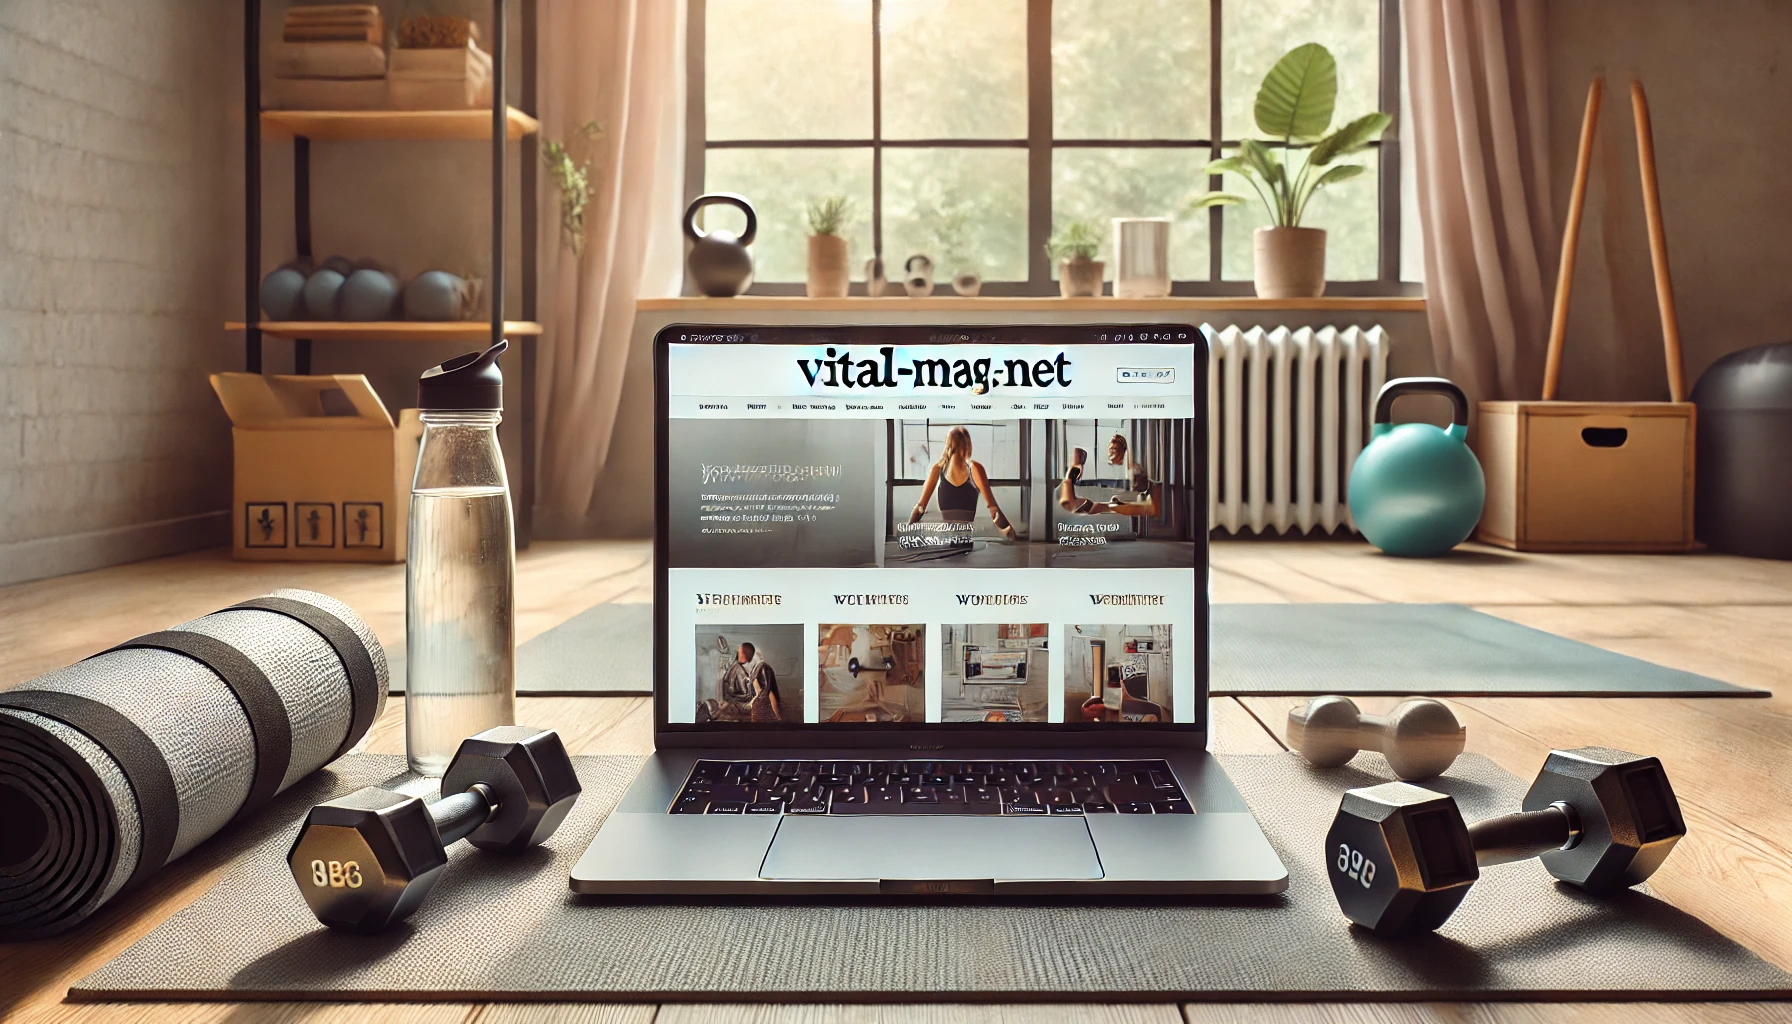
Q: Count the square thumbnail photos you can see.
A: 4